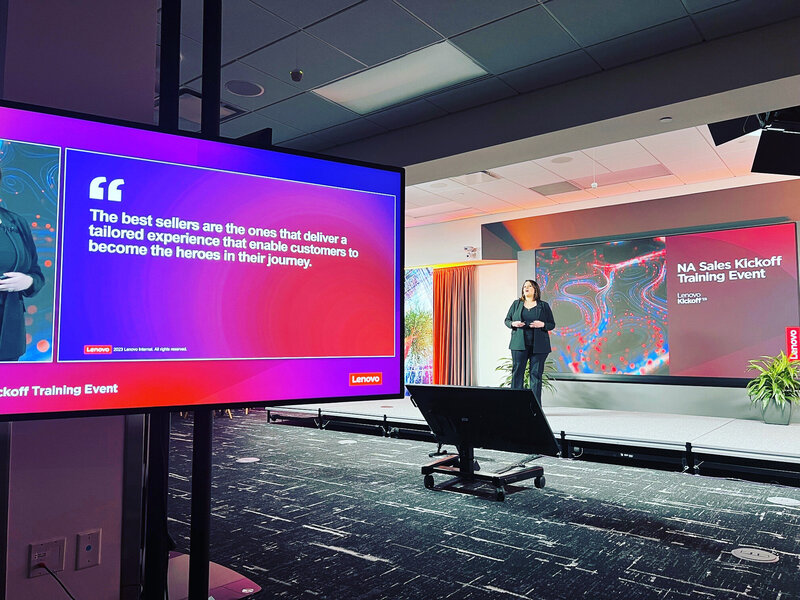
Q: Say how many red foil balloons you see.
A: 0